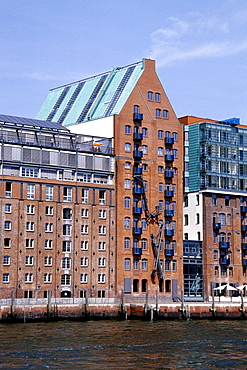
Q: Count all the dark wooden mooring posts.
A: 9